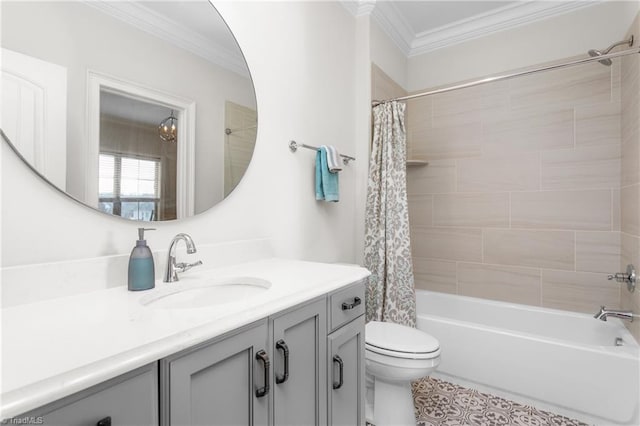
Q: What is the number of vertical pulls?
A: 3